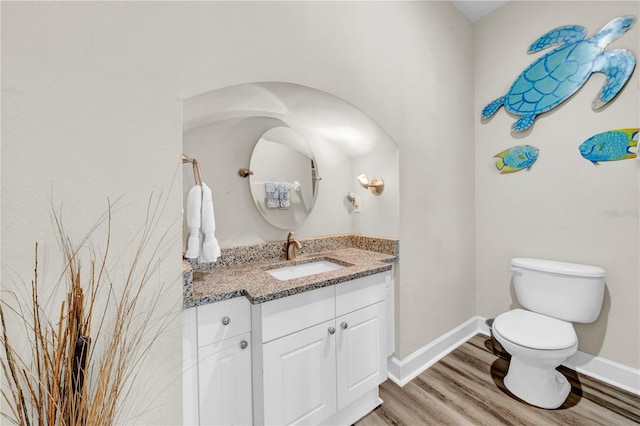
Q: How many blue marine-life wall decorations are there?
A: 3